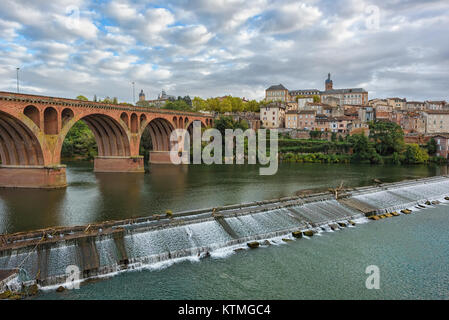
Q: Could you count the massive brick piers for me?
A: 3